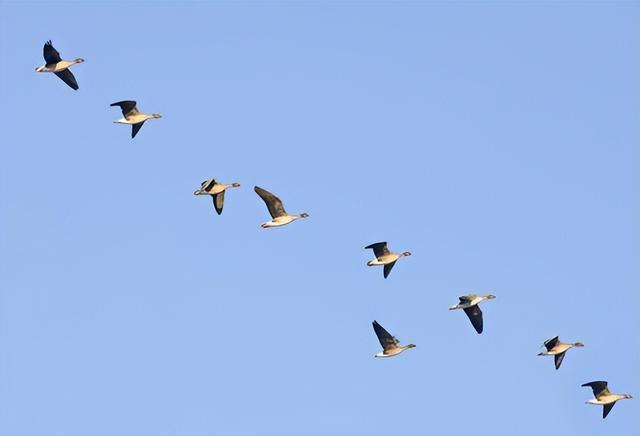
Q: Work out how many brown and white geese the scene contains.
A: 9